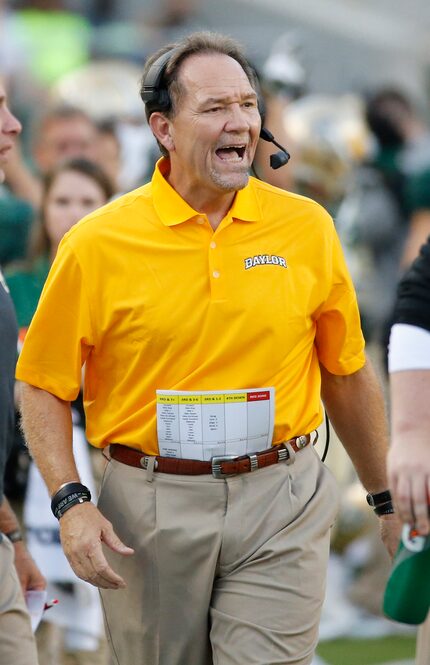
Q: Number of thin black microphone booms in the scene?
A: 1